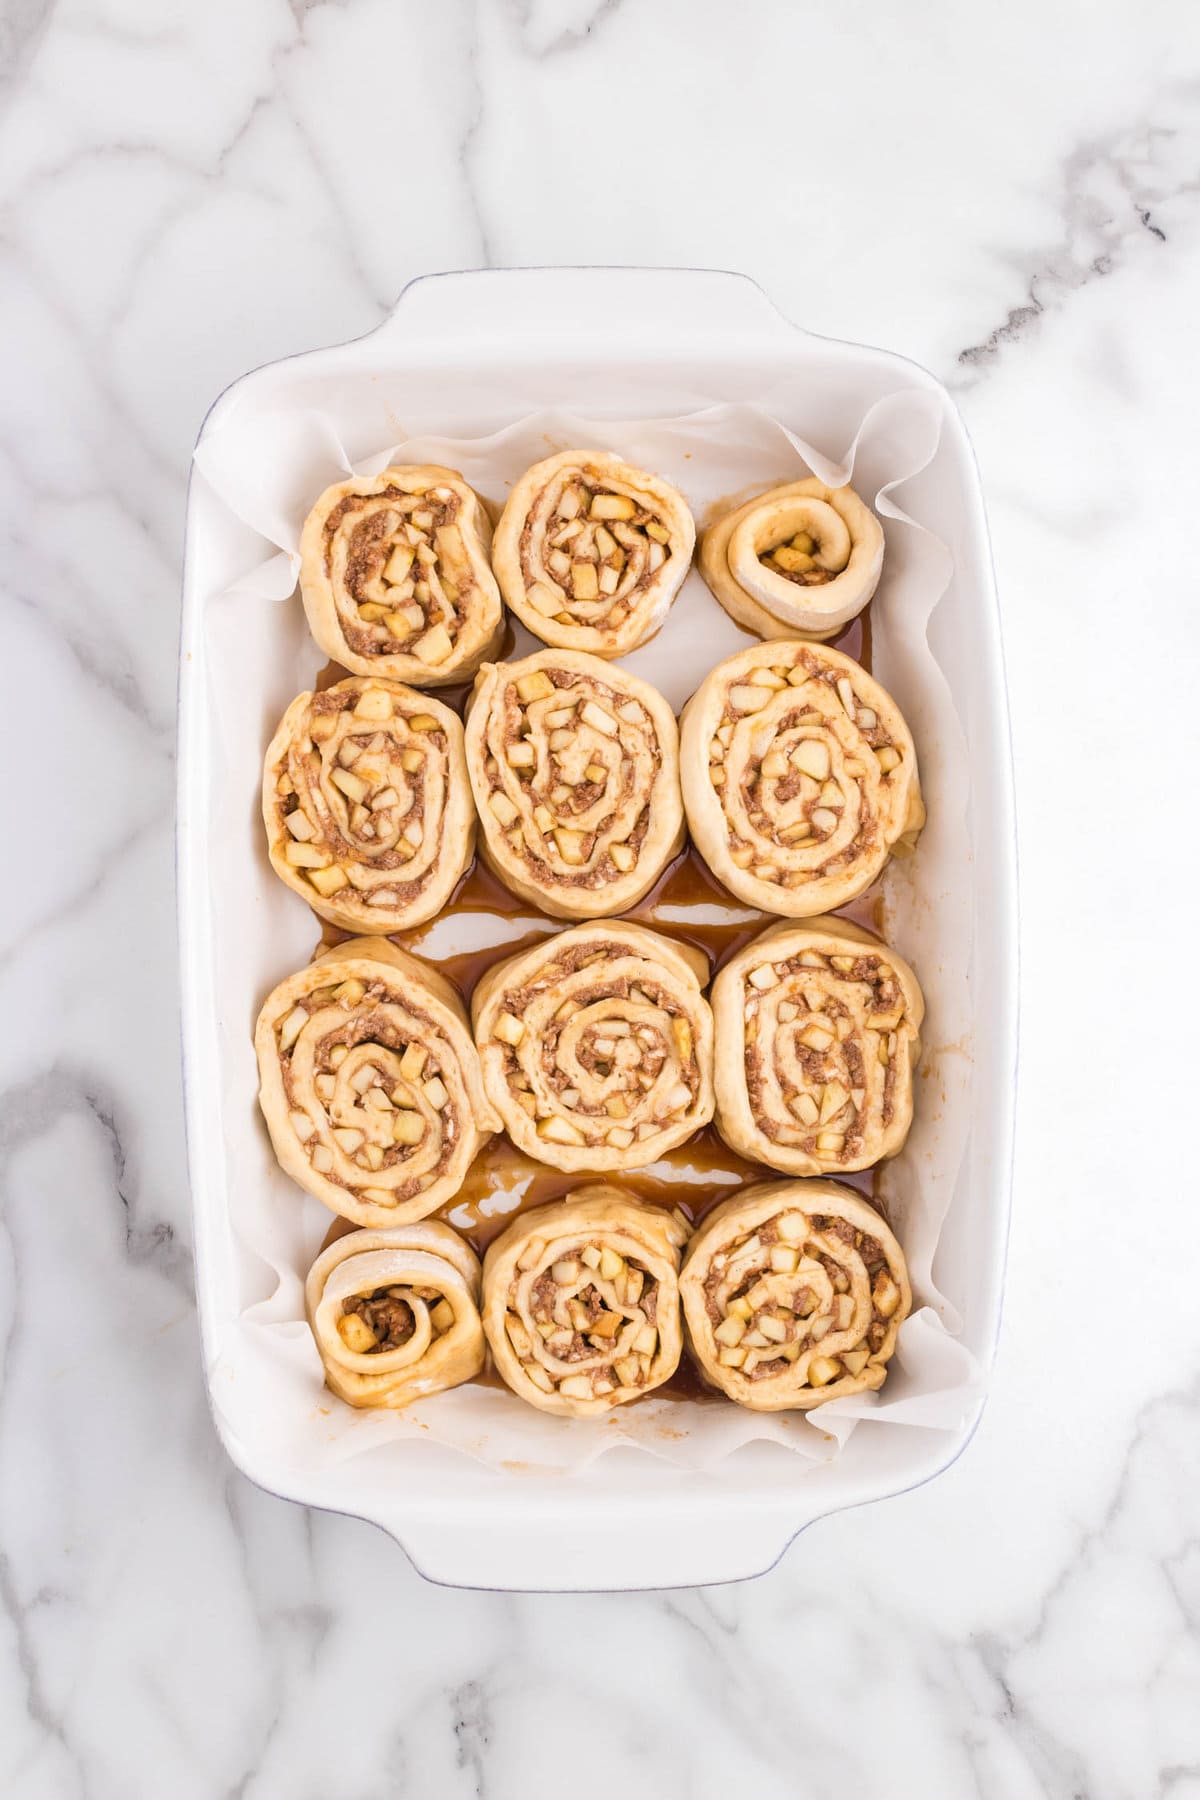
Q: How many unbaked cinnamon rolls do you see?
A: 12